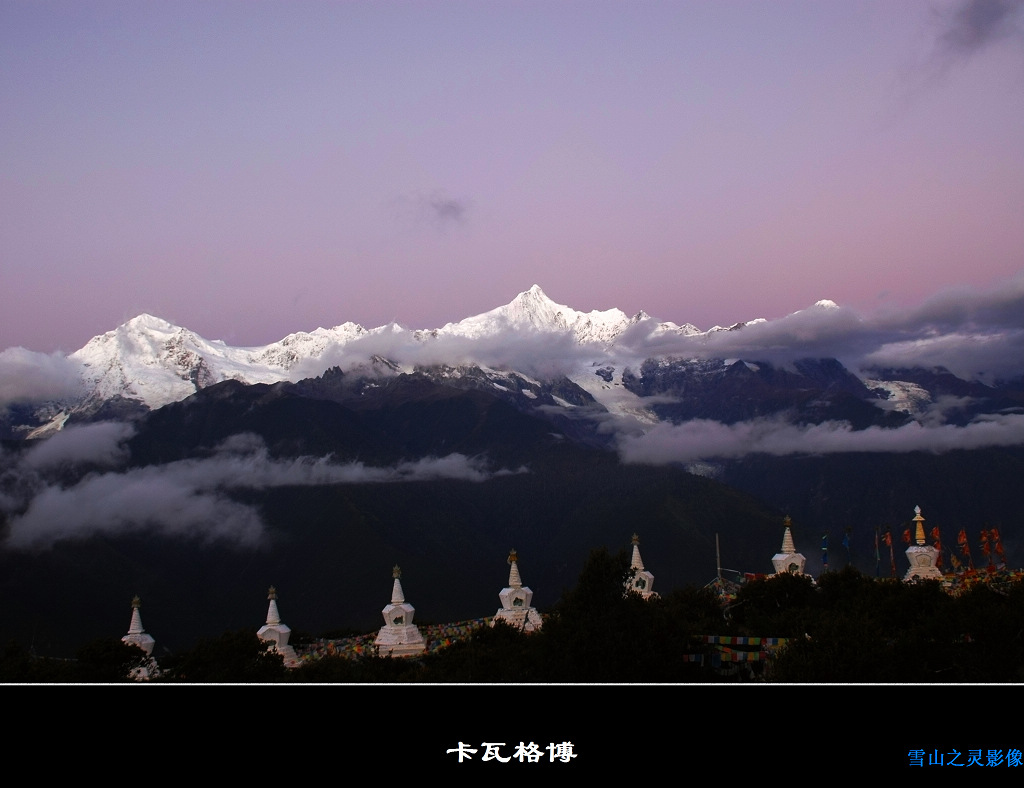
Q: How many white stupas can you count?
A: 7